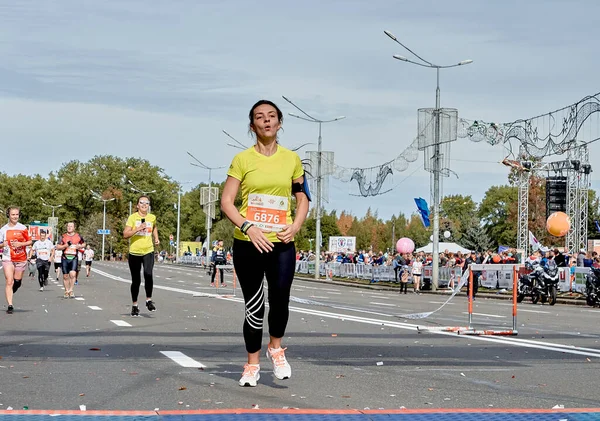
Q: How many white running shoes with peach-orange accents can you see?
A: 2